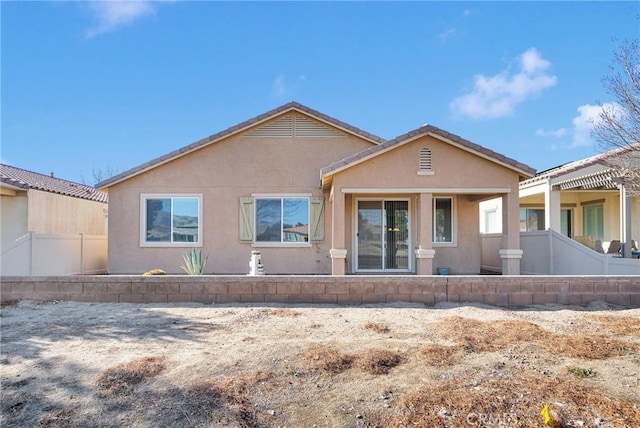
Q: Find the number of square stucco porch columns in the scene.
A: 3